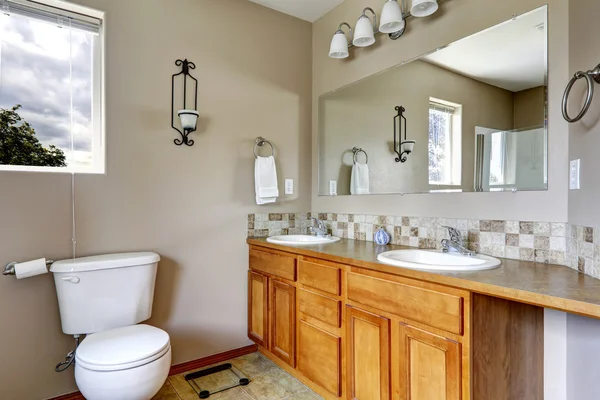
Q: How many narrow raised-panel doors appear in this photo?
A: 4